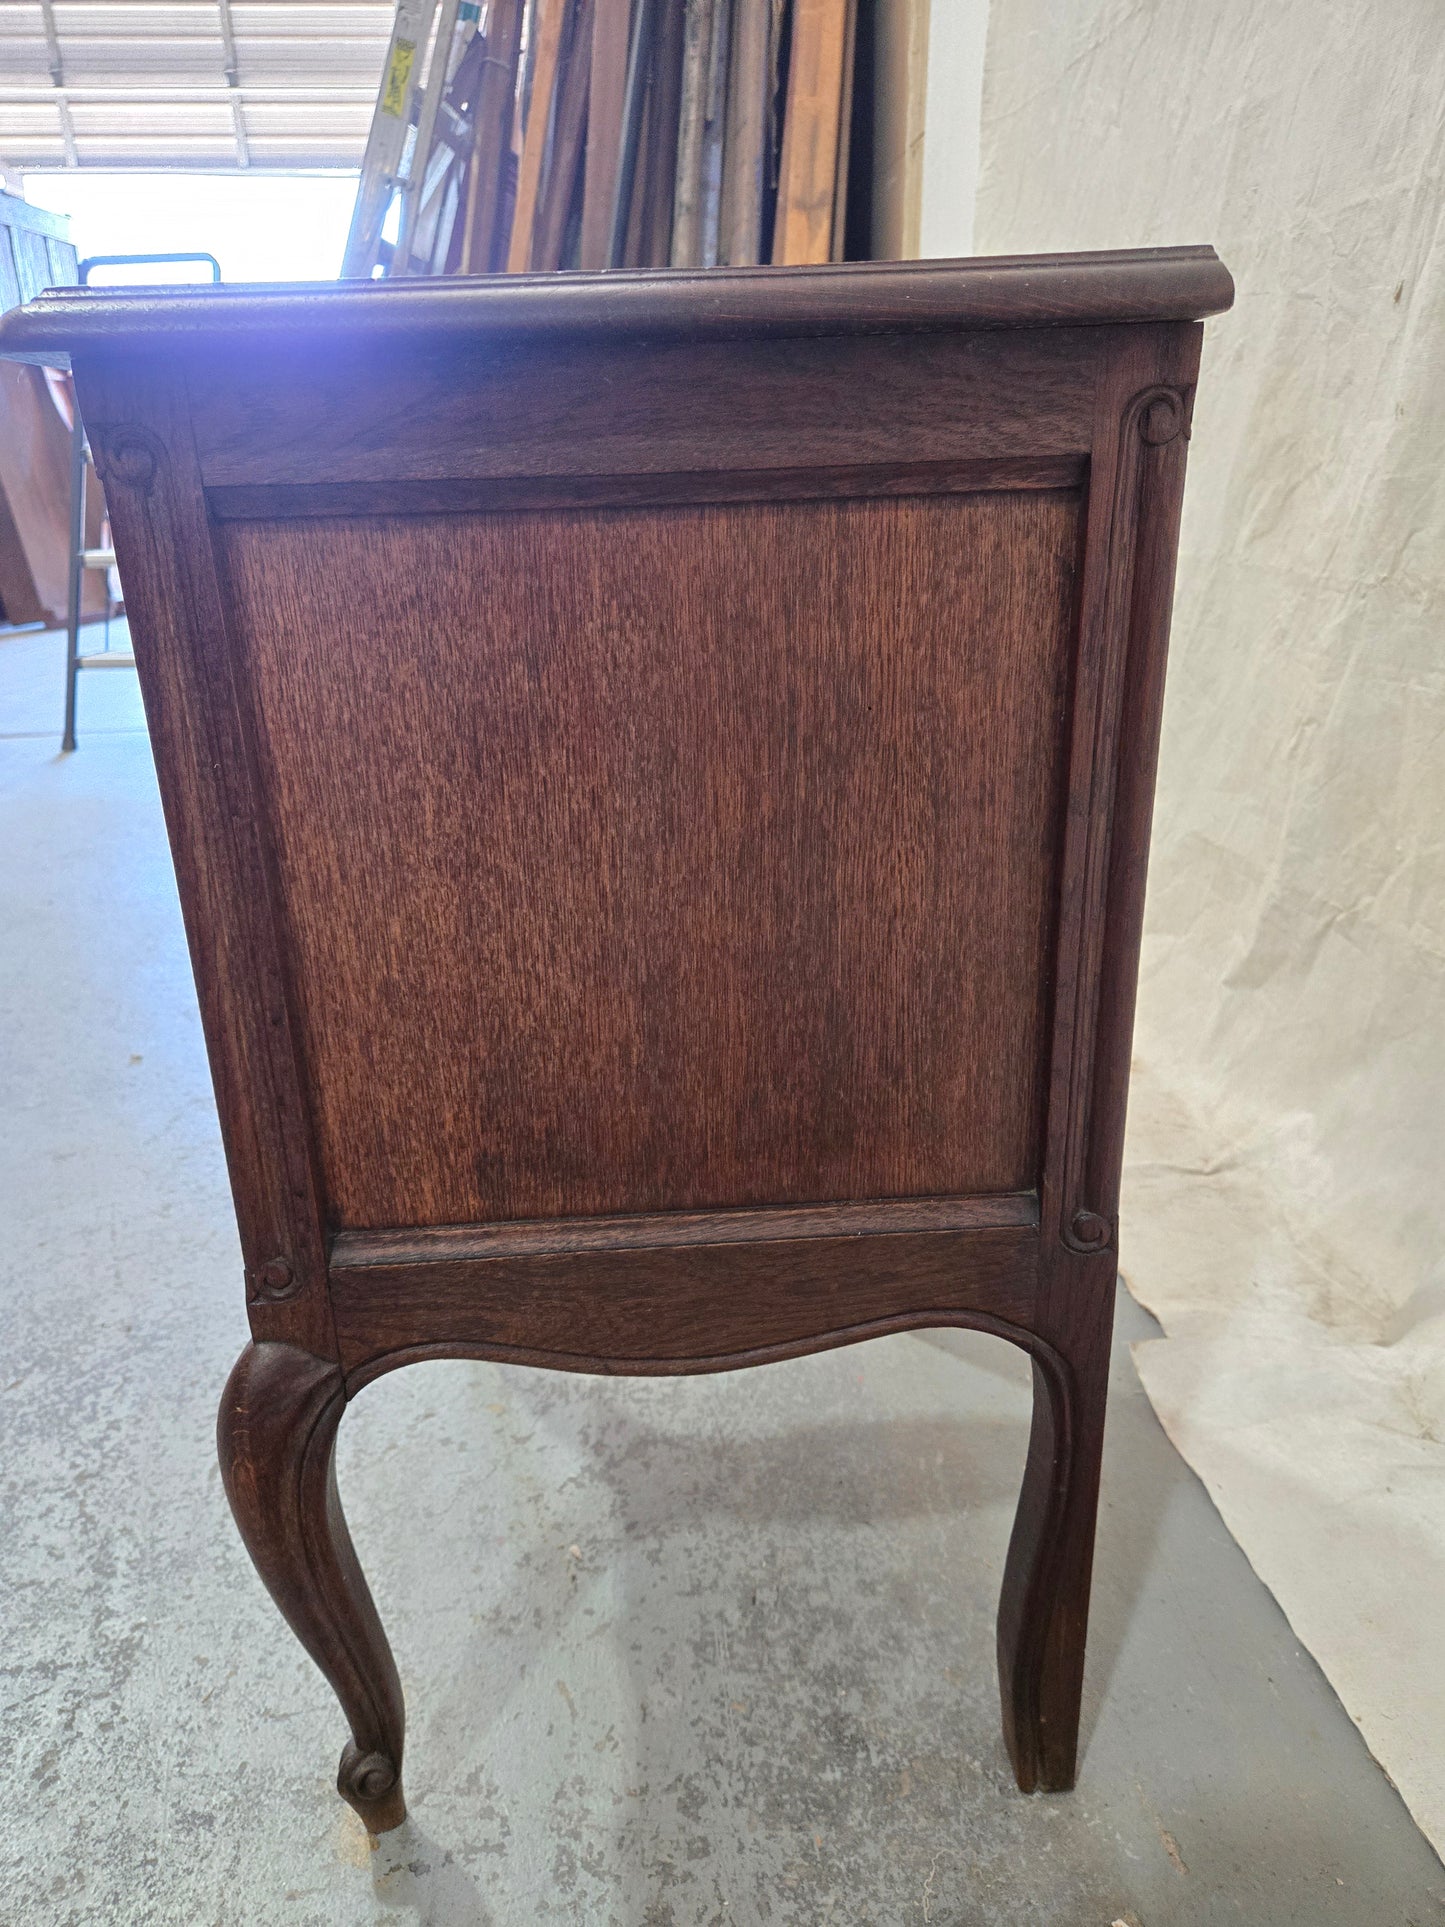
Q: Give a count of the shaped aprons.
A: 1